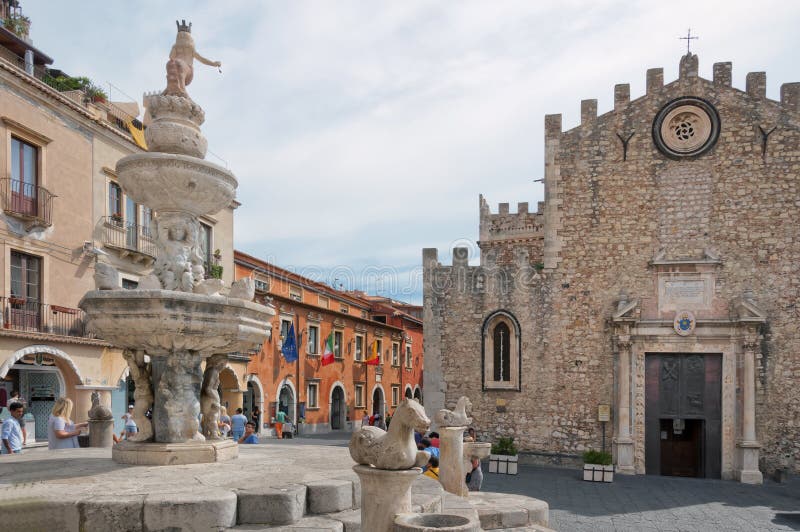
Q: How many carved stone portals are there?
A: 1